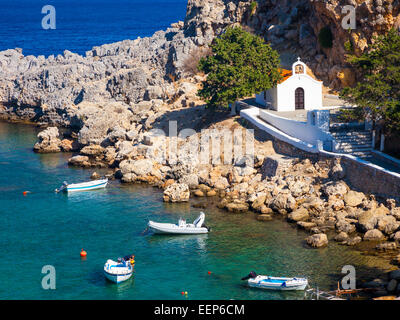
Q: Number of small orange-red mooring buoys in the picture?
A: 4